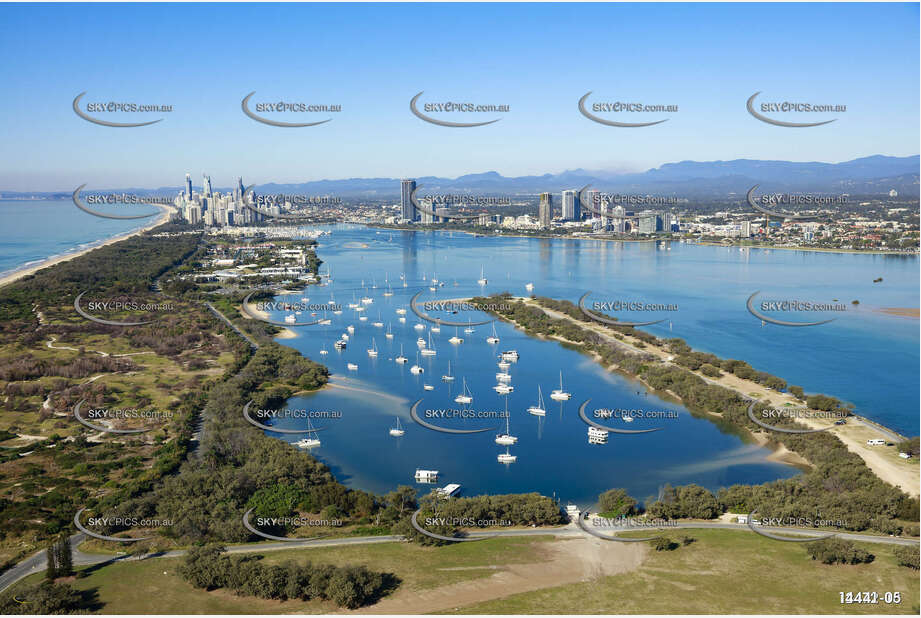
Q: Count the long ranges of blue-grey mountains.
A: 1